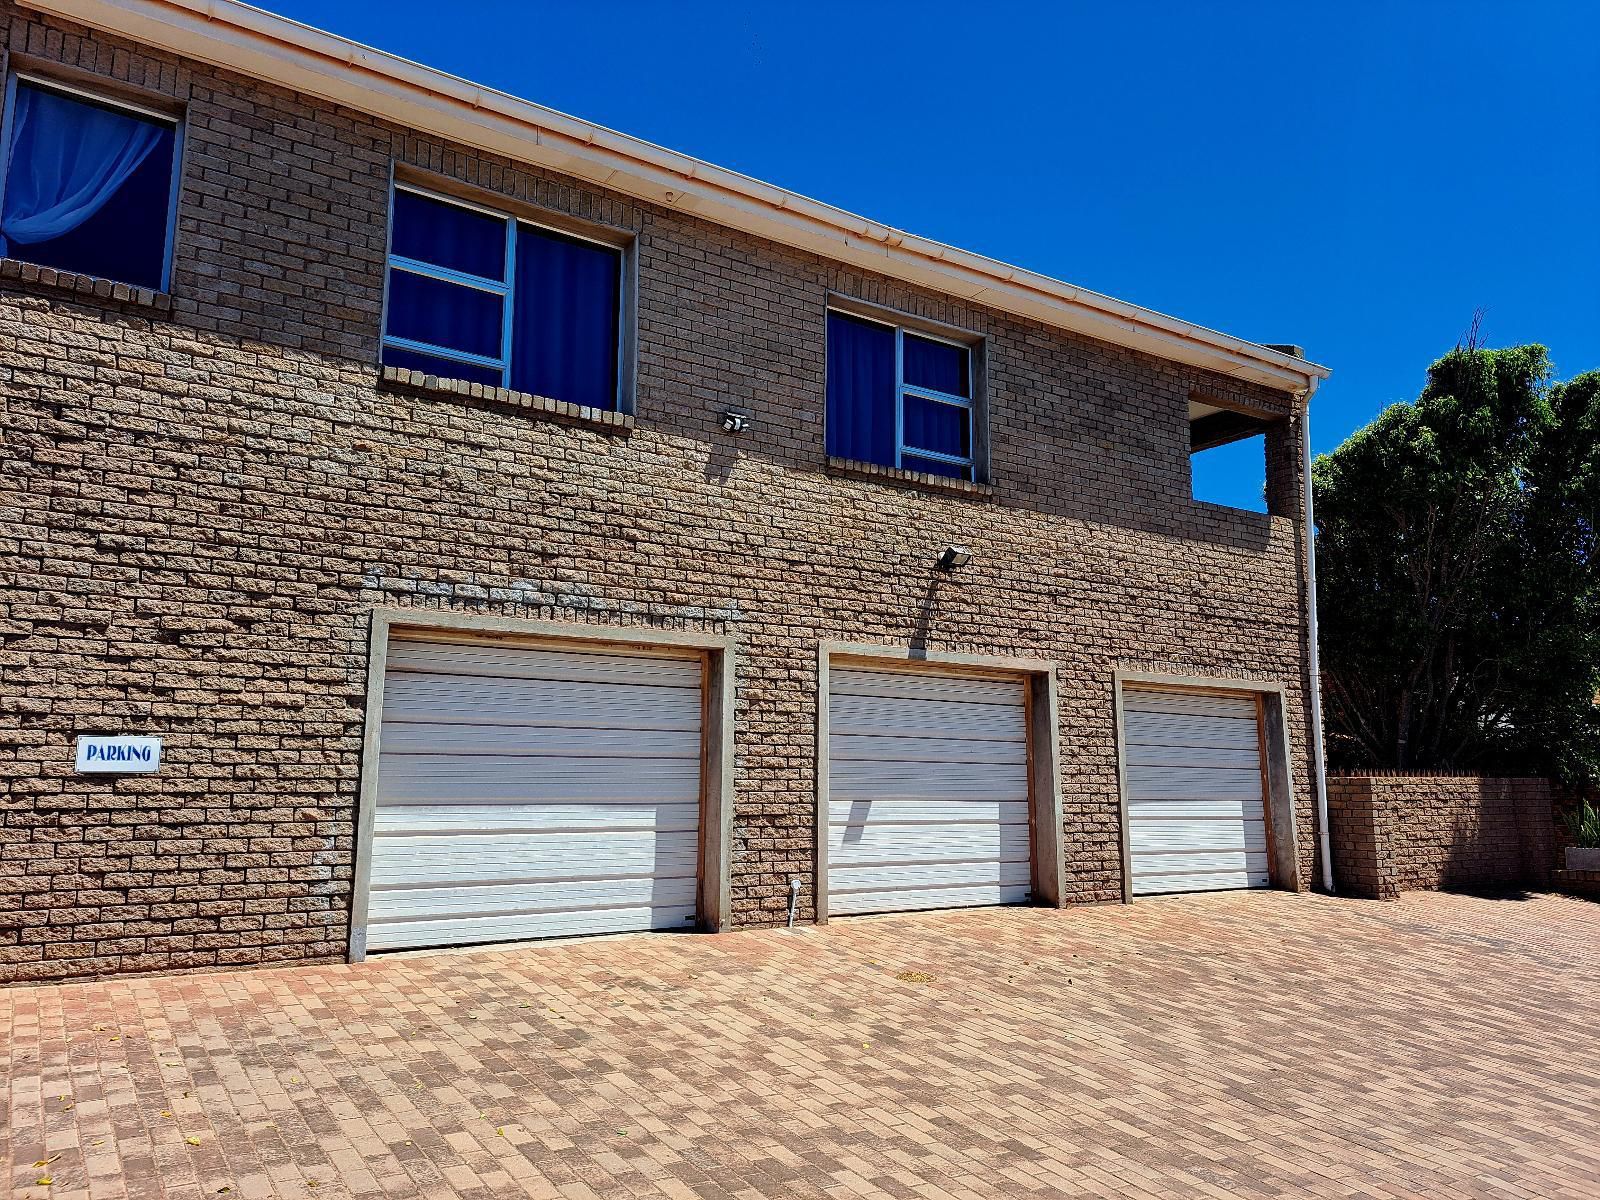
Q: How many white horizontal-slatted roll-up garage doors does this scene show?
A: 3